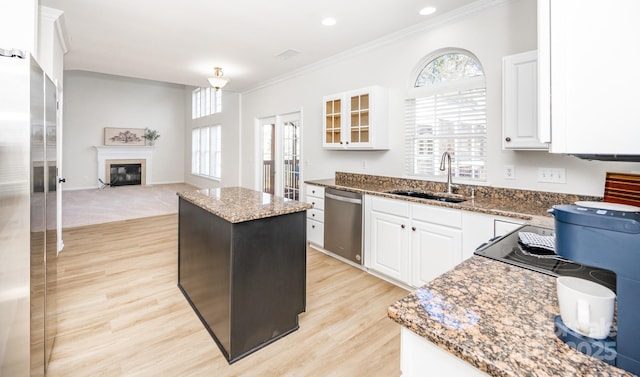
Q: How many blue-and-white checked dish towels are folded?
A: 1